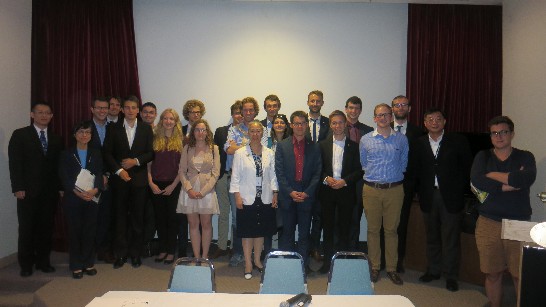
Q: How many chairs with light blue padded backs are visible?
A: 3